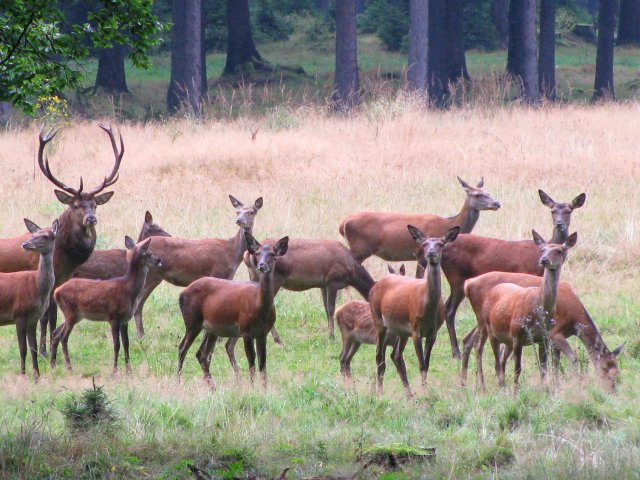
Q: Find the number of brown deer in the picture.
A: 13